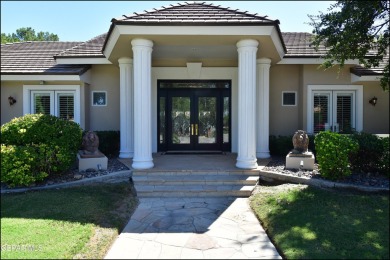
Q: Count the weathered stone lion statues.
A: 2